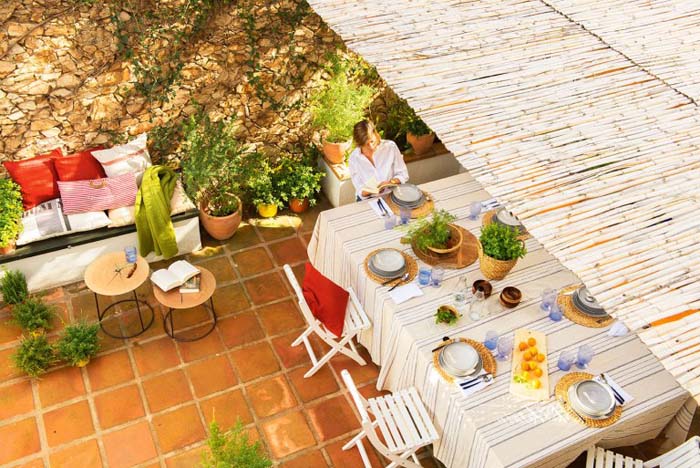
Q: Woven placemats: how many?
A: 6